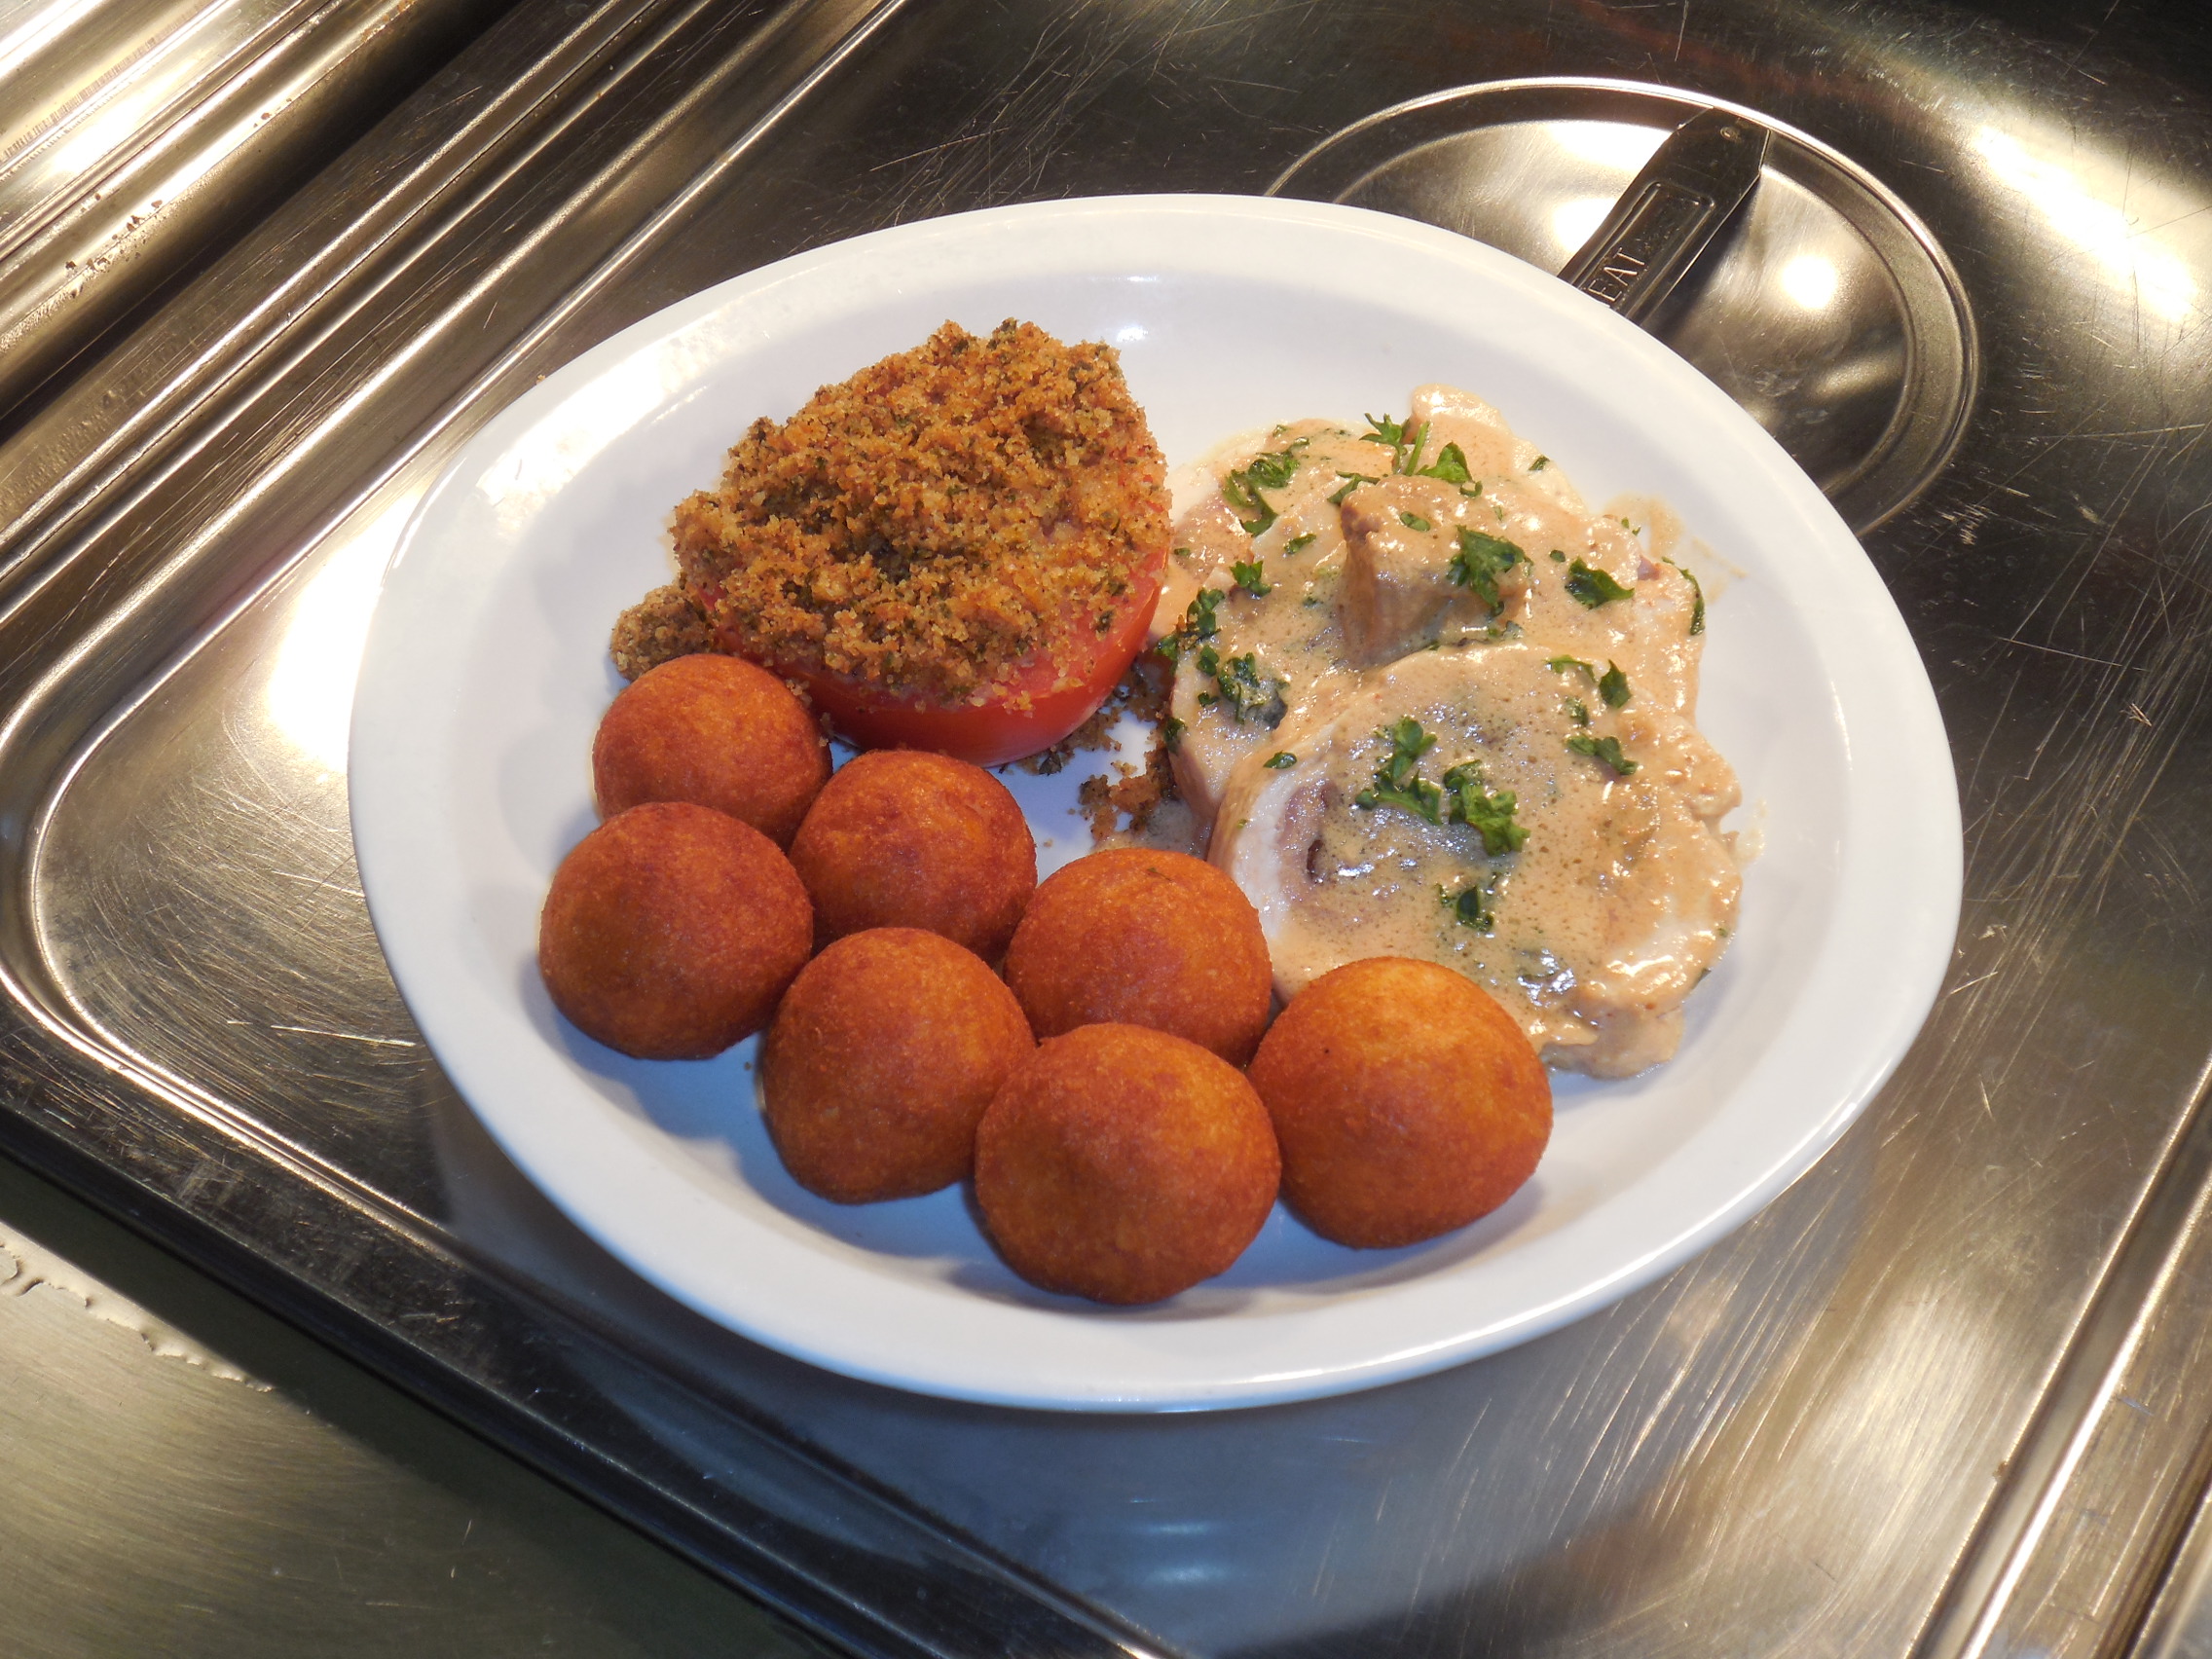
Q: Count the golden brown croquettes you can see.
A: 7